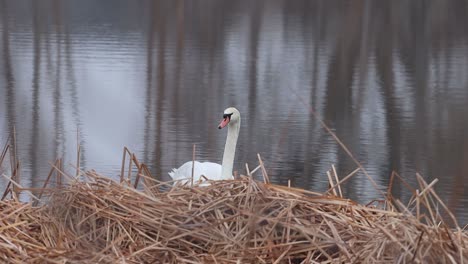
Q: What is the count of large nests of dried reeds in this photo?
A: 1